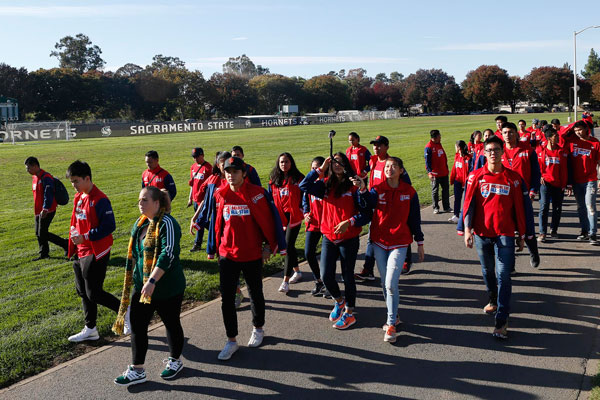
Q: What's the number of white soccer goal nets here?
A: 1